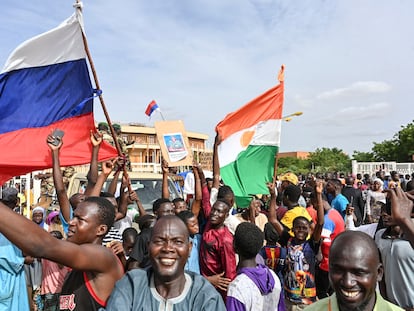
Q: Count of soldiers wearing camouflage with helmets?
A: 2